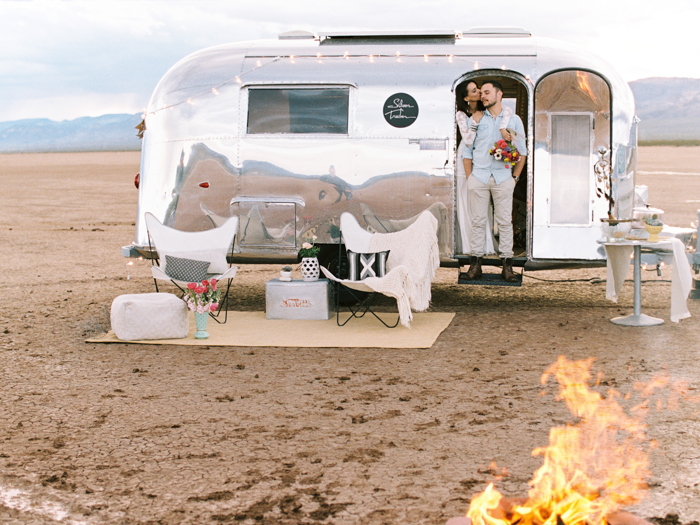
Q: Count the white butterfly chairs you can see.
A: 2